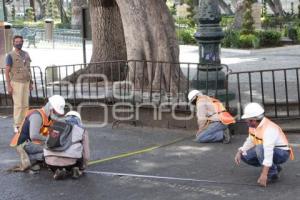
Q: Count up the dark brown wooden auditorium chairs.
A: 0